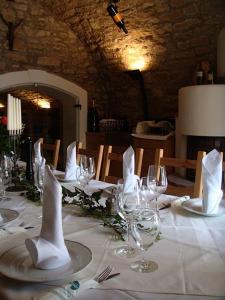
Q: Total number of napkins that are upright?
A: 5